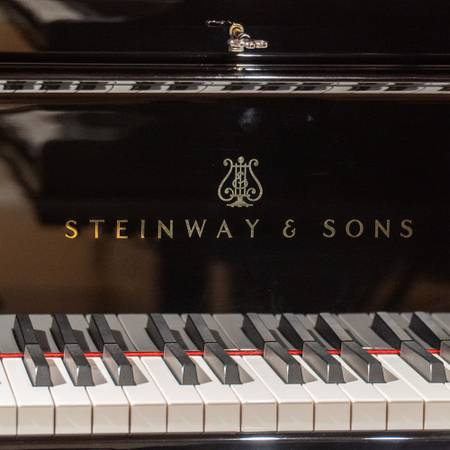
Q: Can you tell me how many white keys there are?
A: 13